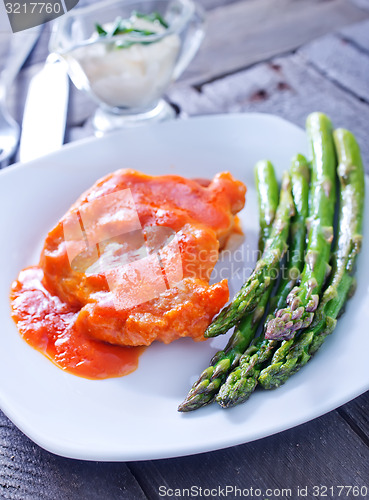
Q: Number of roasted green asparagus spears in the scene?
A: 5